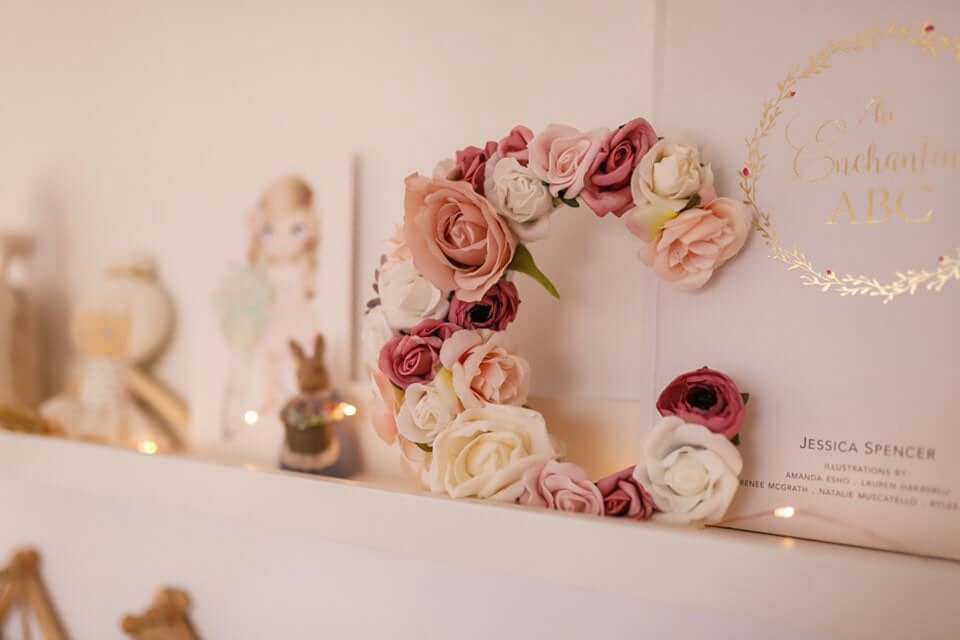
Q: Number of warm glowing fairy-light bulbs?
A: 4